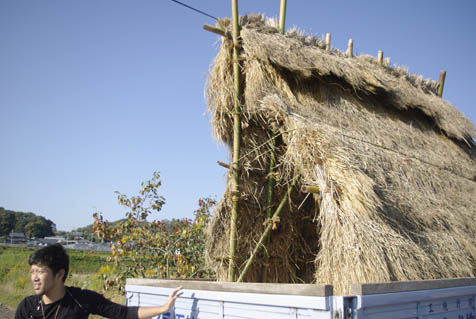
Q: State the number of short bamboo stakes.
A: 4